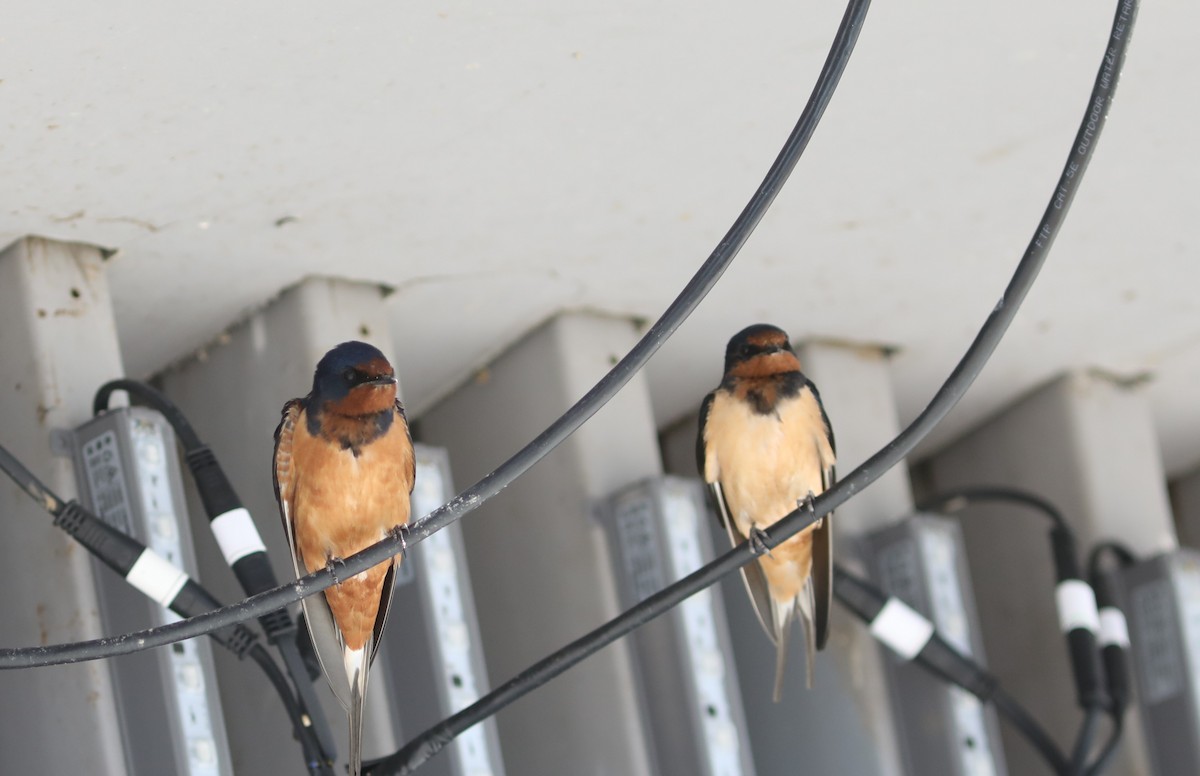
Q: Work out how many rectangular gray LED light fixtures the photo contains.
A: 5